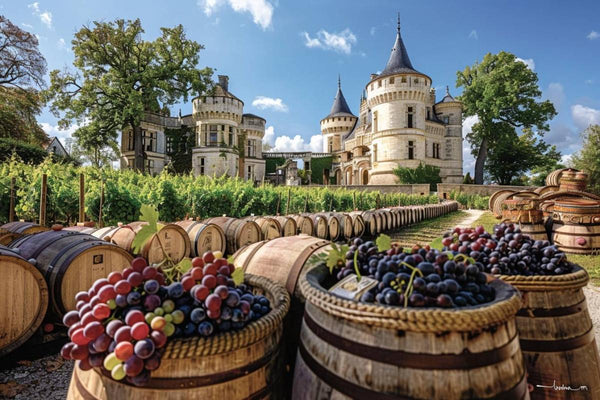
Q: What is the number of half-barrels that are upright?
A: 3